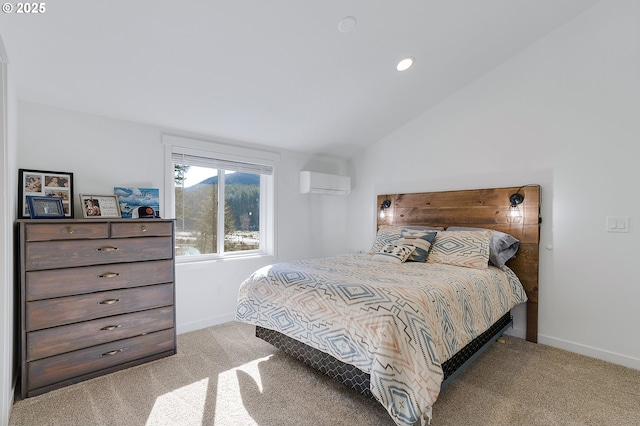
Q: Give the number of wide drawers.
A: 5